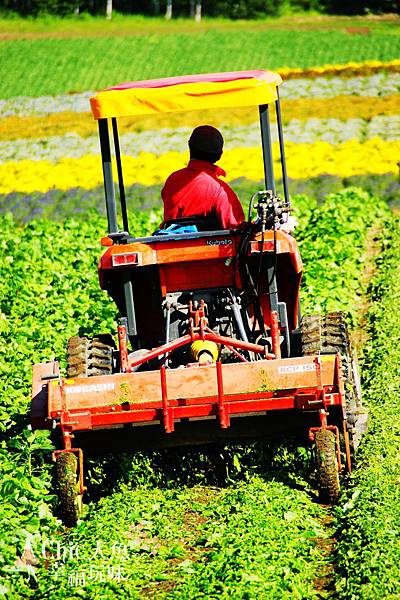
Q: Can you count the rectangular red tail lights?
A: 2